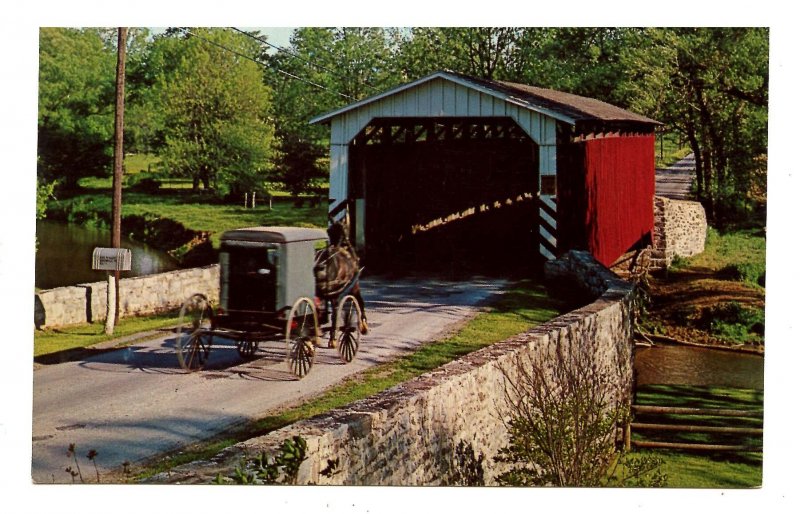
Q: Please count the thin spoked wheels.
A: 4